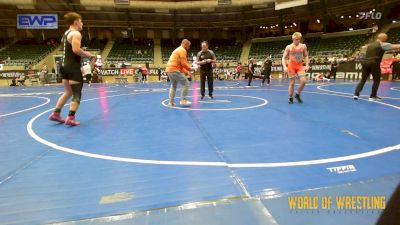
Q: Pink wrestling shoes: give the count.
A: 2